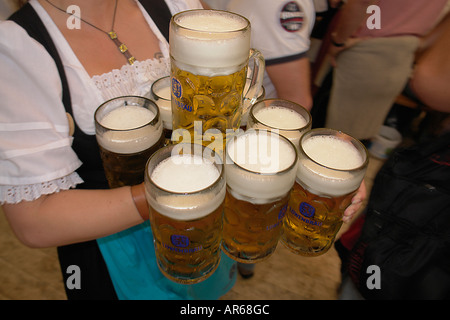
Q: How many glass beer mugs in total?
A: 8